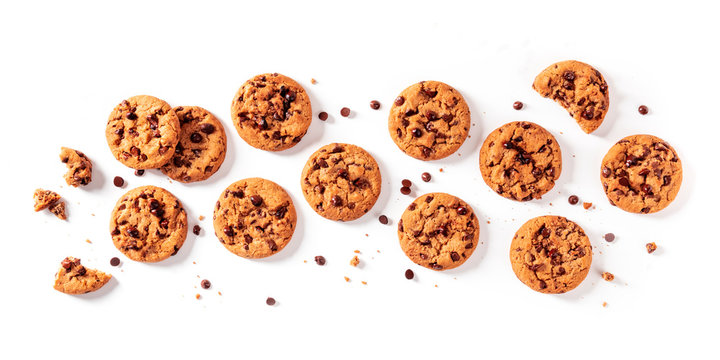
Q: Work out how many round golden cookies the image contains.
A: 11